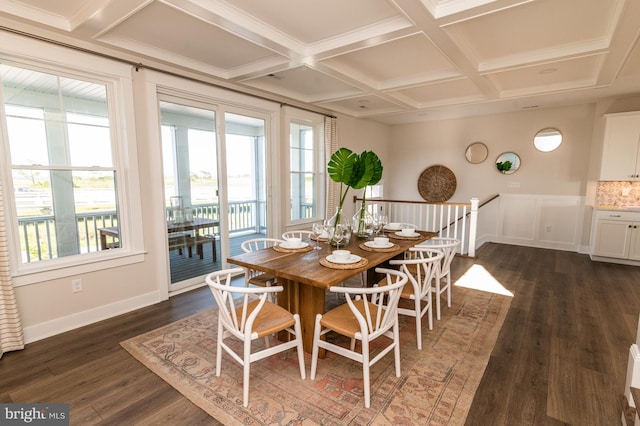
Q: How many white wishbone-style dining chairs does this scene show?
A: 7